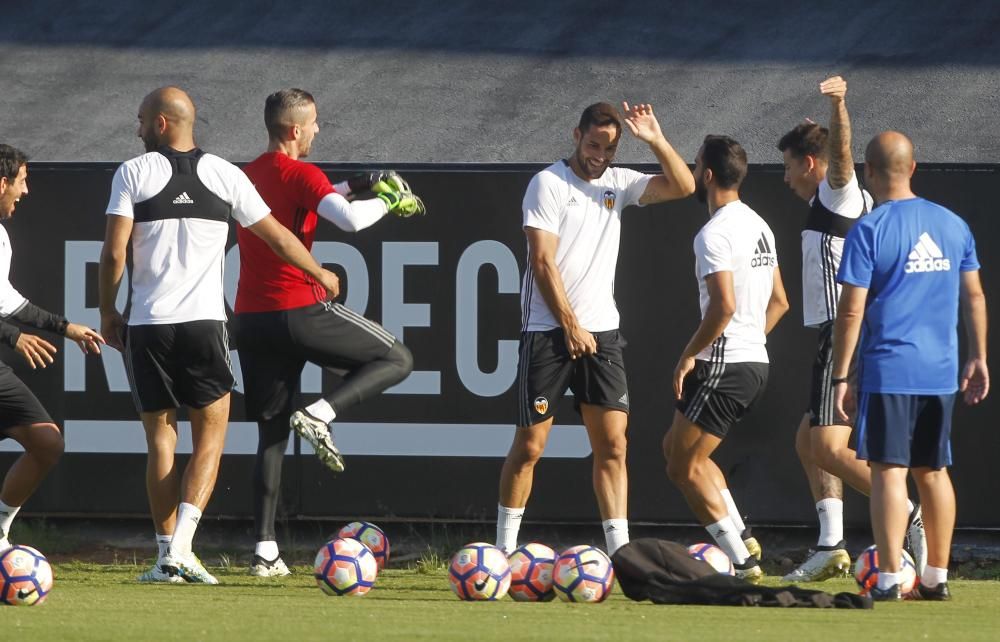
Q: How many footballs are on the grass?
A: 8